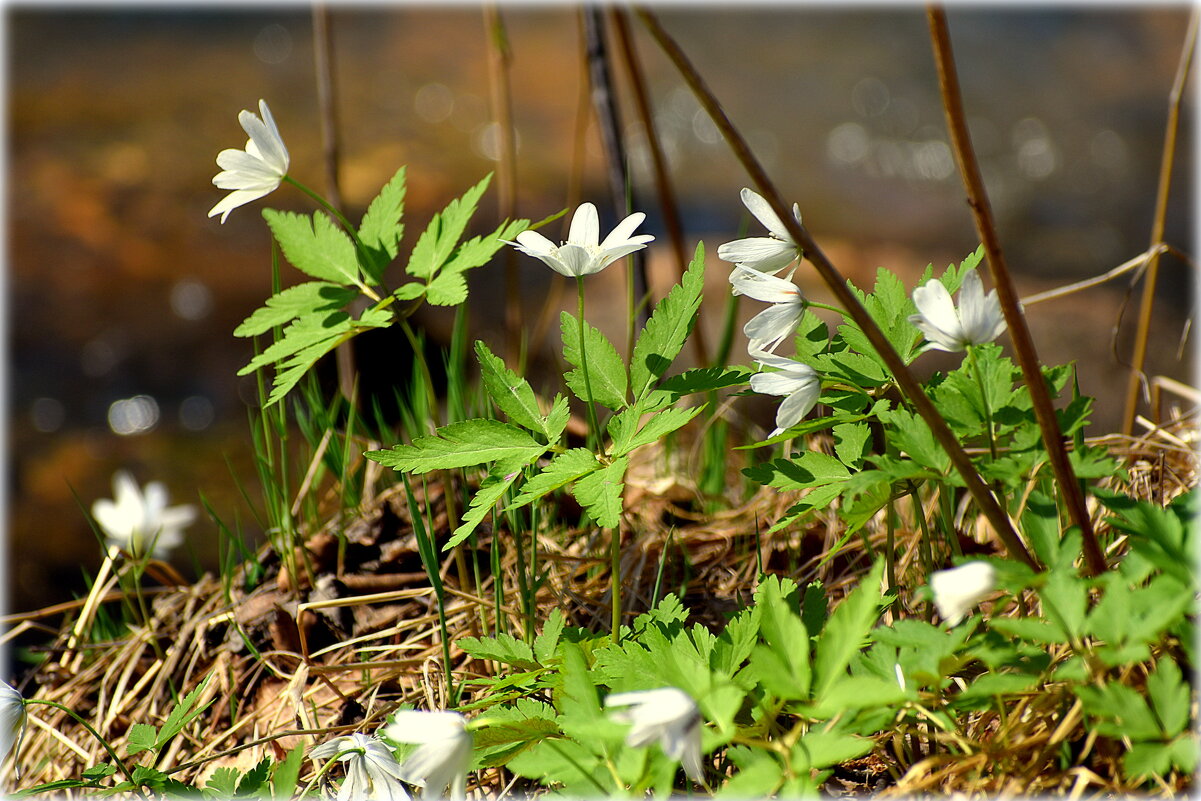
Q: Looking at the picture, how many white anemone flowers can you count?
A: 12